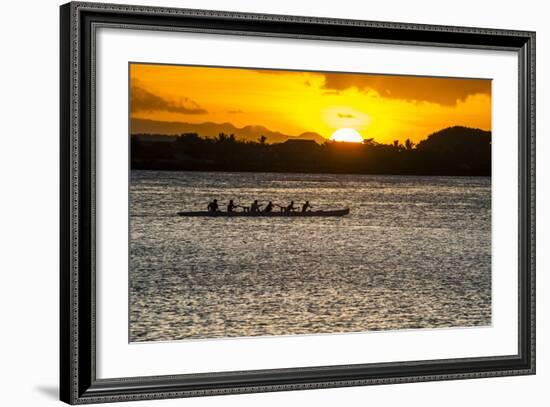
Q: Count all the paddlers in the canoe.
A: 6